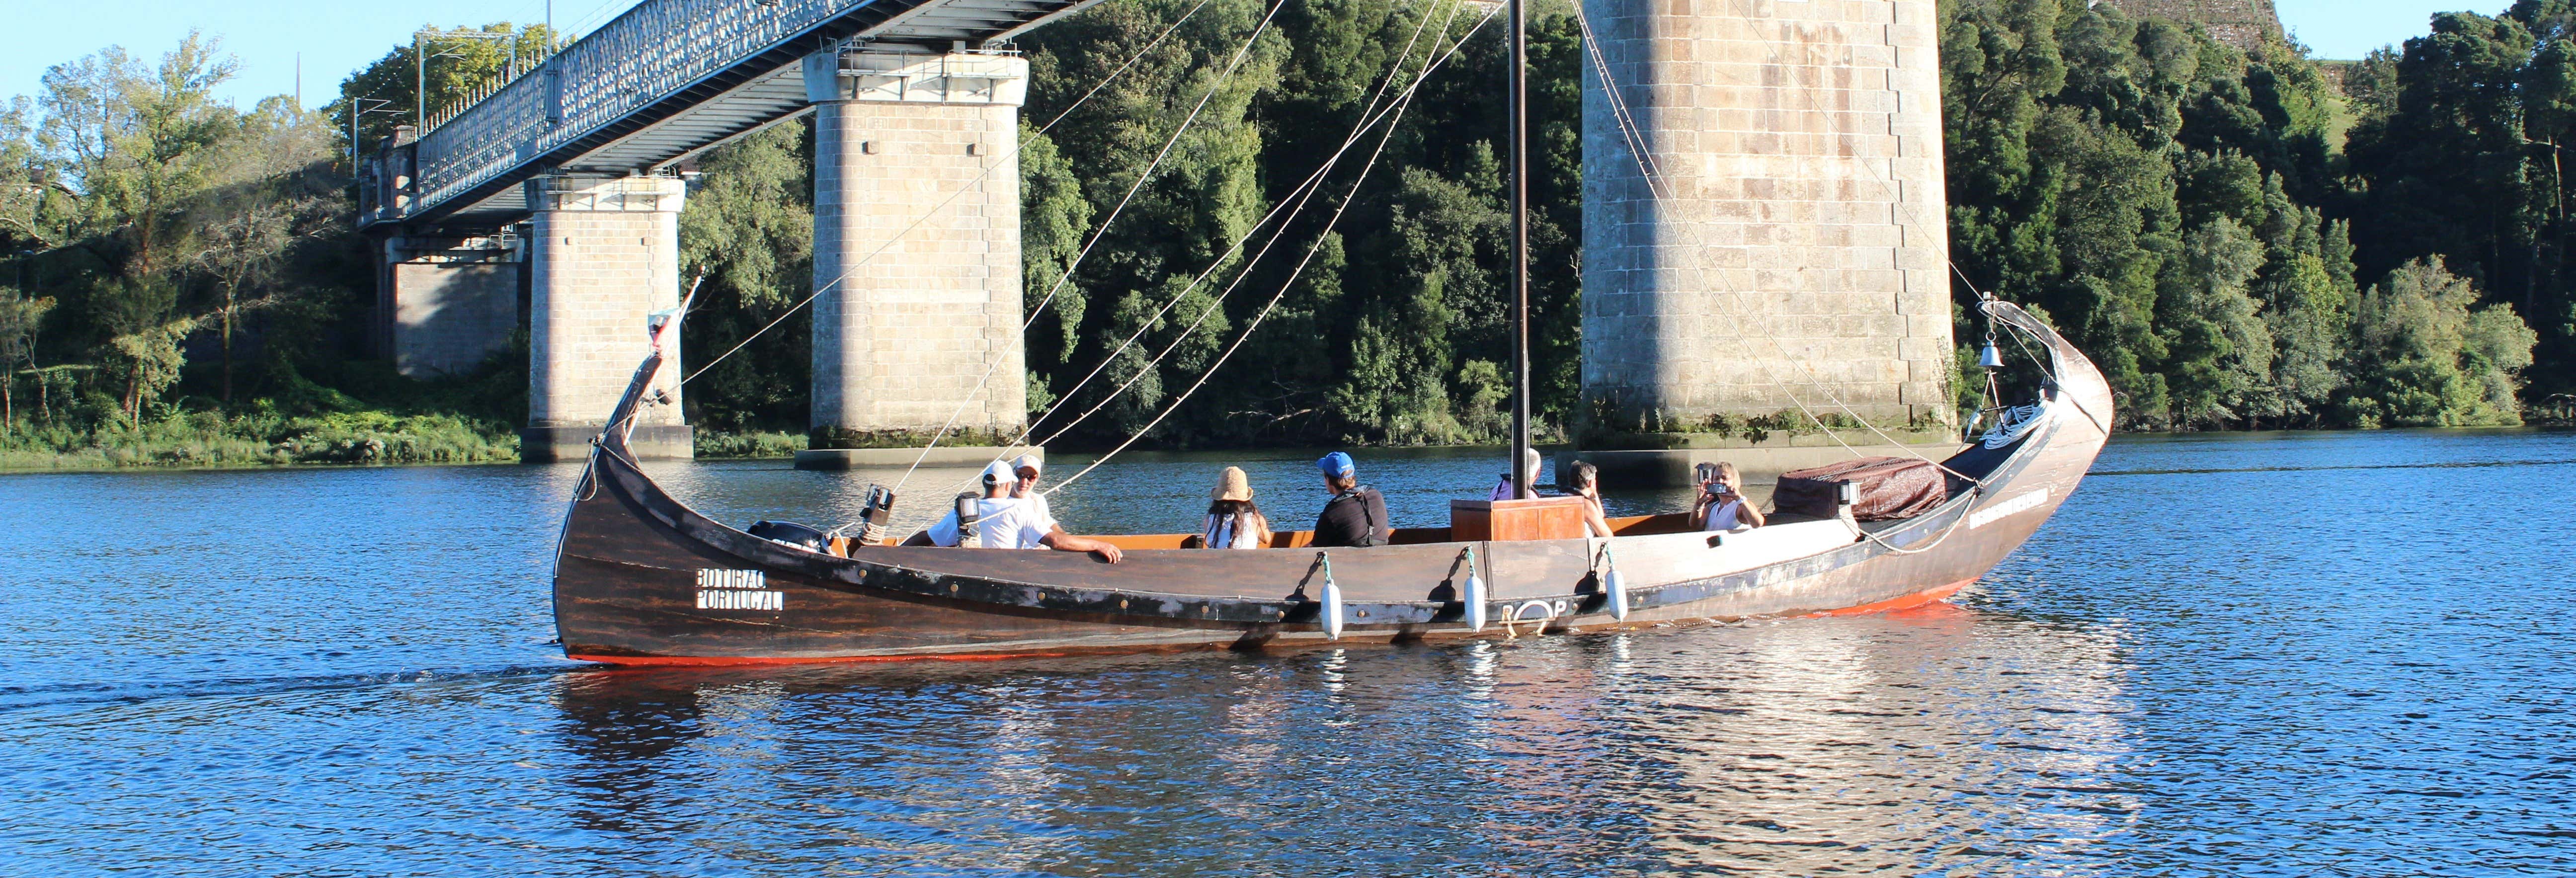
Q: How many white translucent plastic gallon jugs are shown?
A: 0